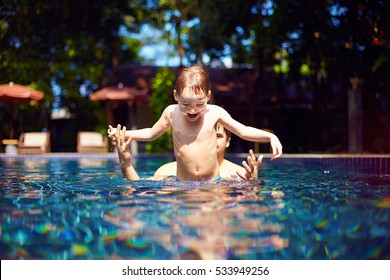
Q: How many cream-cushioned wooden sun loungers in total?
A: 2